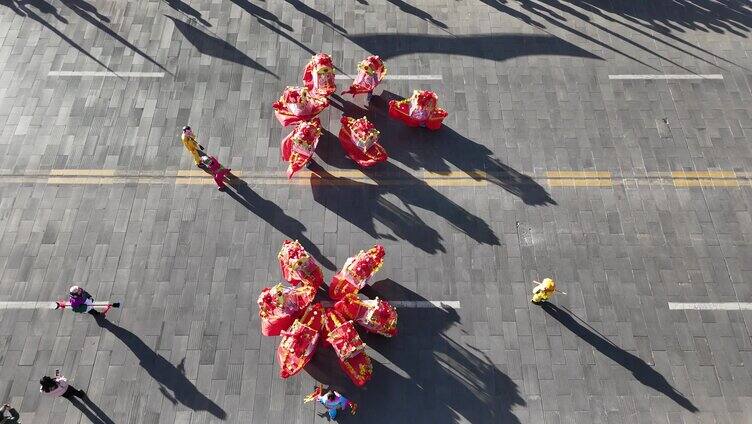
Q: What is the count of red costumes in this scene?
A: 12